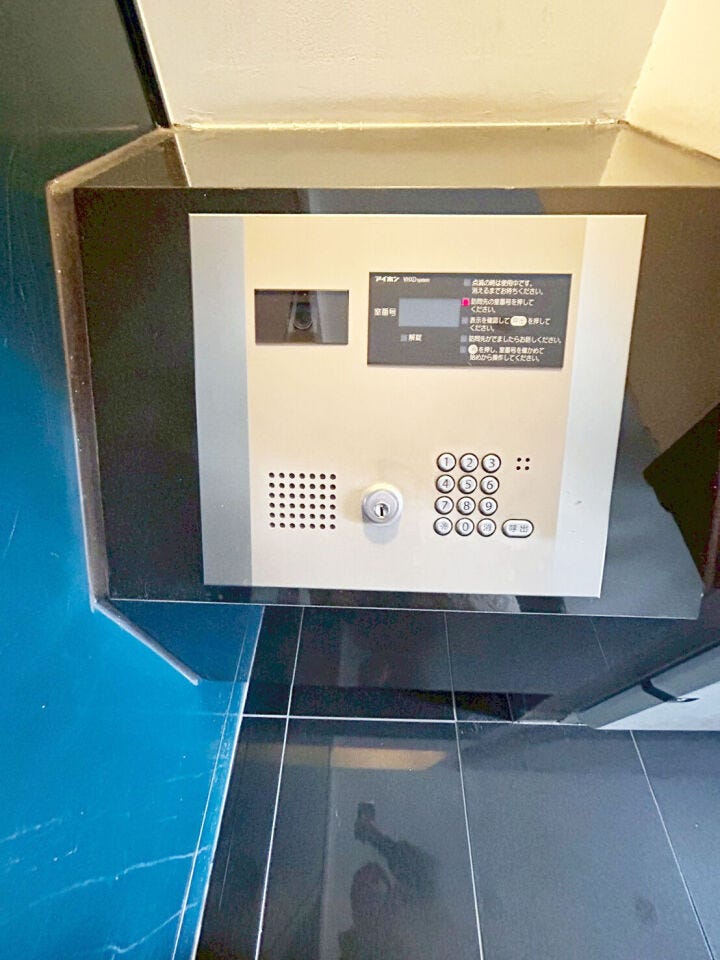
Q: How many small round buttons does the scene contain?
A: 12